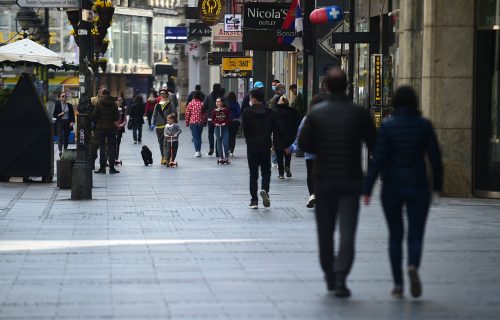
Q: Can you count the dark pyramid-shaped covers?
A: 1